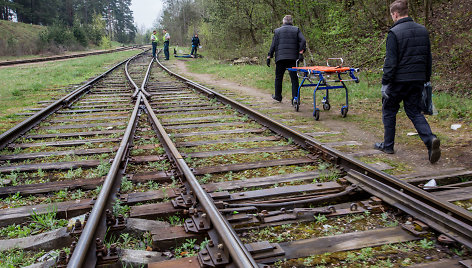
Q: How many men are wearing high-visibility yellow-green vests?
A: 2